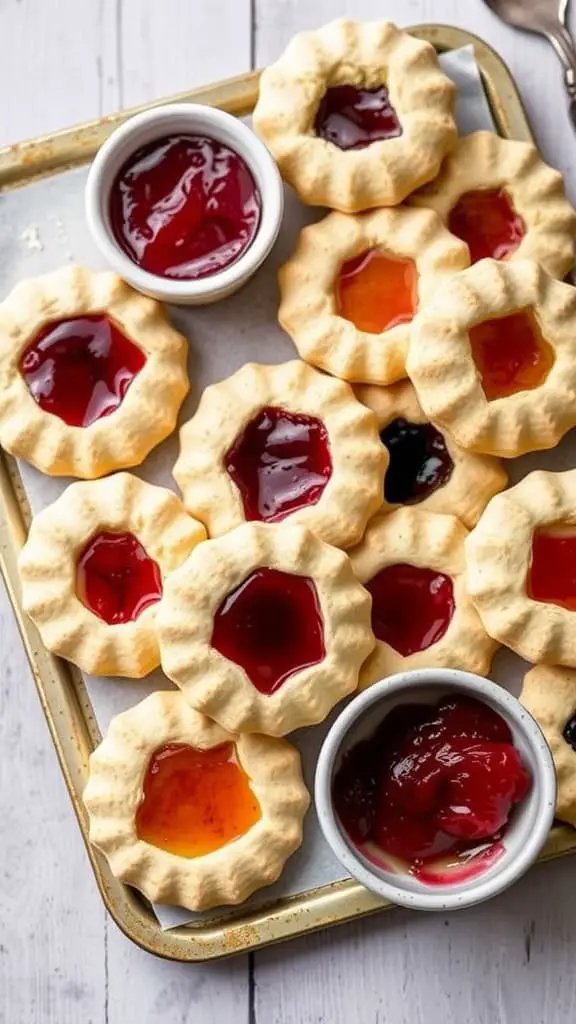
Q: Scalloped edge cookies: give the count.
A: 13